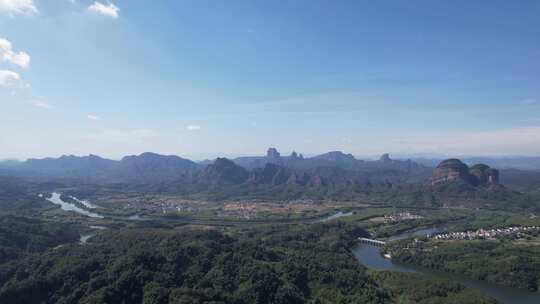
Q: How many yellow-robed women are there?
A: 0